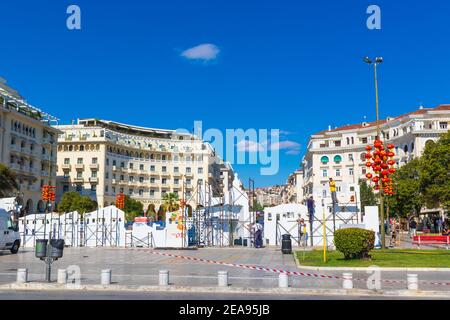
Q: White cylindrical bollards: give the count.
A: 8